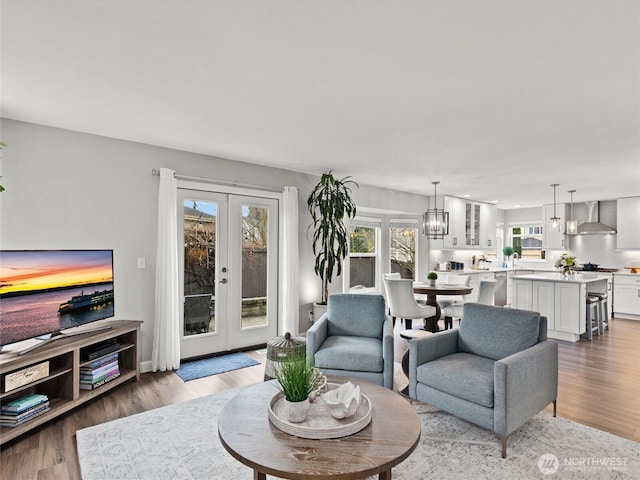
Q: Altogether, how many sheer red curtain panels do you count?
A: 0